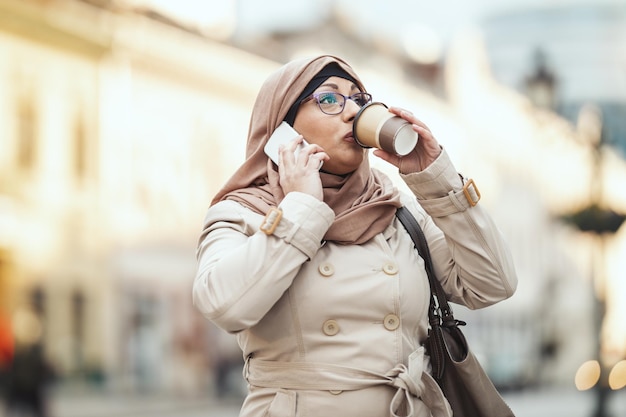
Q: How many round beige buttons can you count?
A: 4